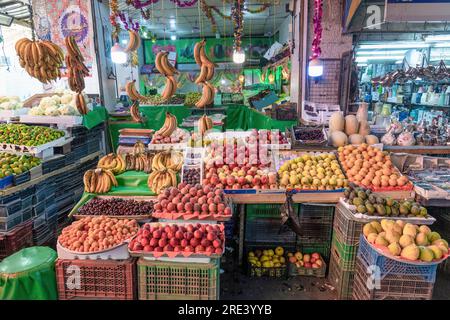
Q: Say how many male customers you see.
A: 0